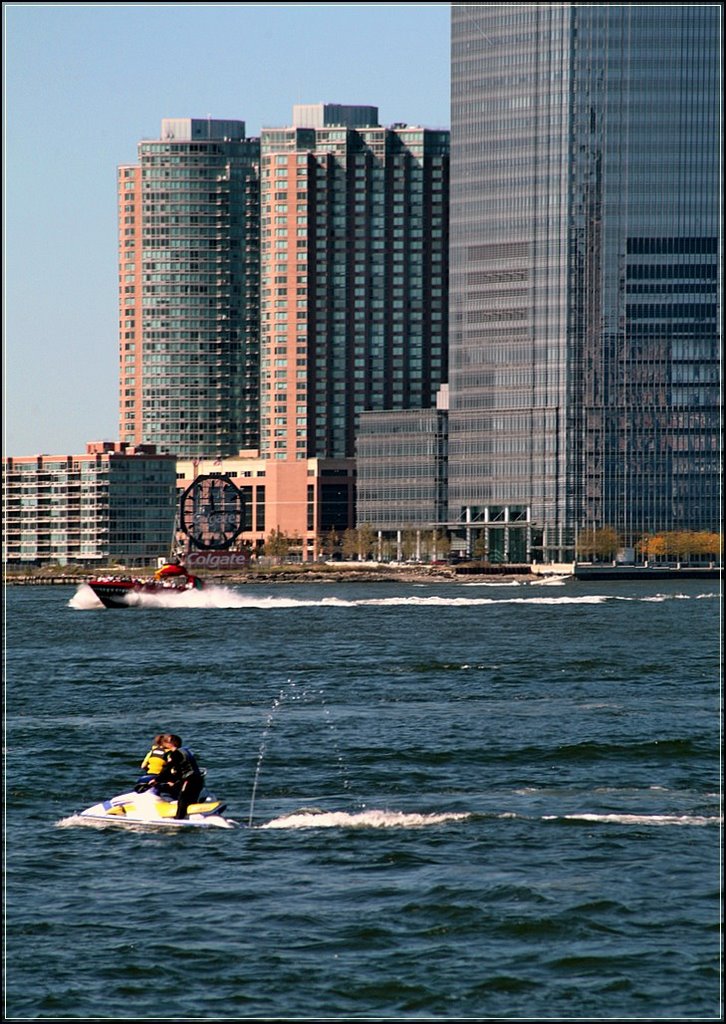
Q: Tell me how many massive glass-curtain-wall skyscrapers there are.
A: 1